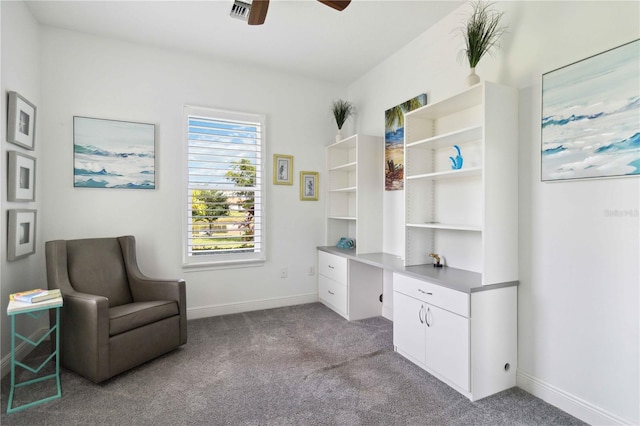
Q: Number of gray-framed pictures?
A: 3